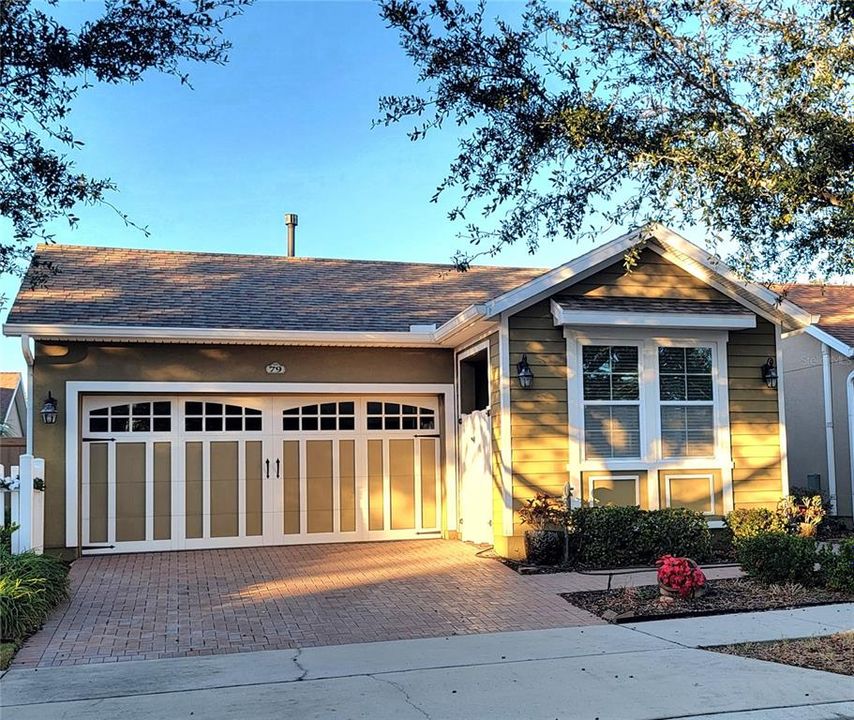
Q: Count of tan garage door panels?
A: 12